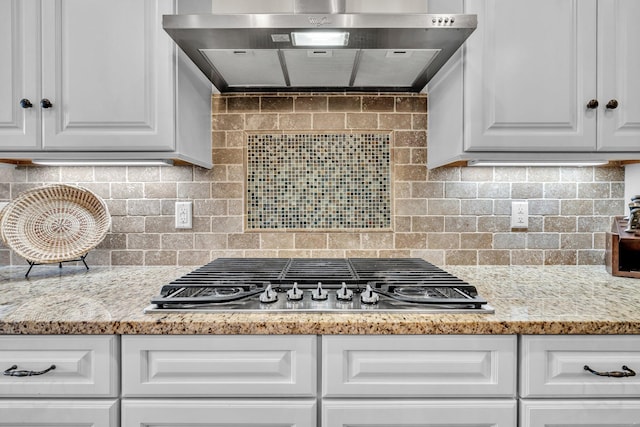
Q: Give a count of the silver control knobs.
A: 5